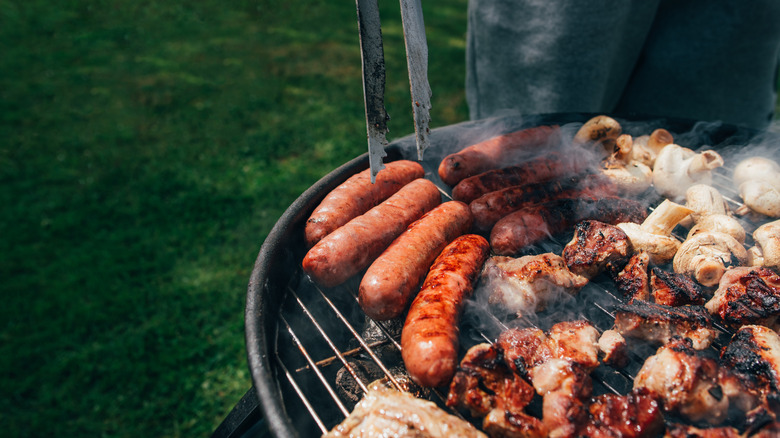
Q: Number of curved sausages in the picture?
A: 8